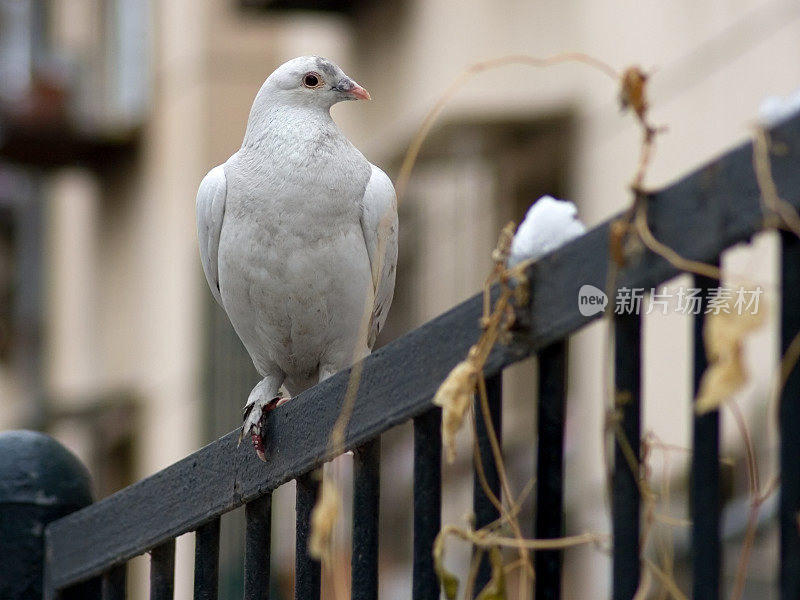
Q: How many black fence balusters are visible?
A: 12